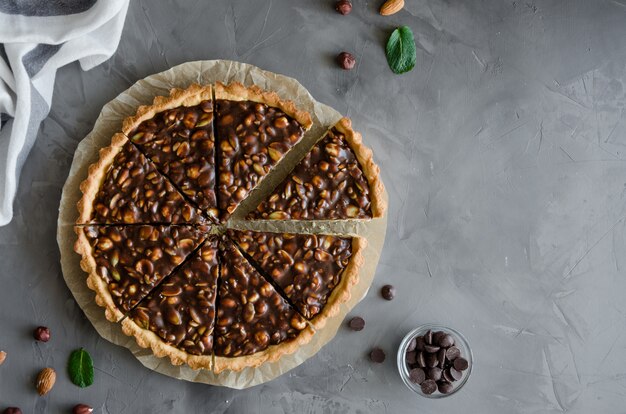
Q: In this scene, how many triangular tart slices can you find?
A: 8